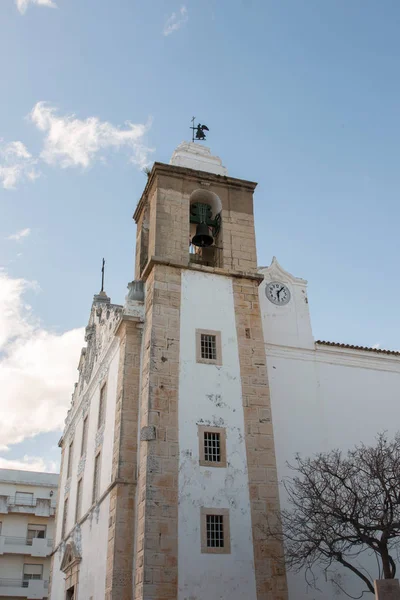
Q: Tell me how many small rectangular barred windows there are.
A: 3